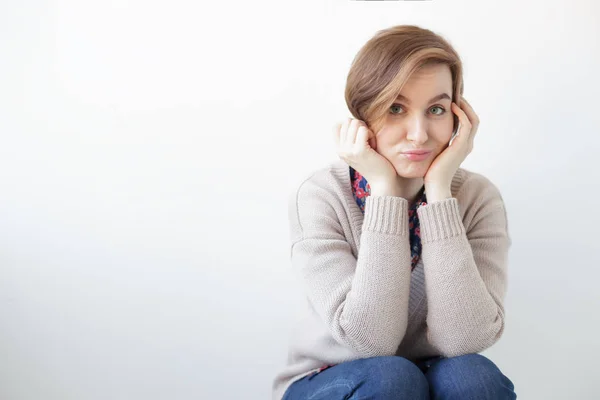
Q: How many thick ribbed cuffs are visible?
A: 2